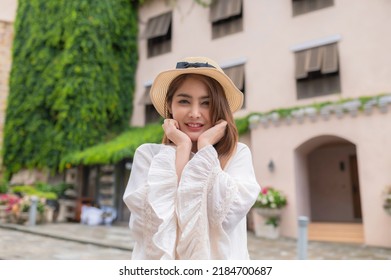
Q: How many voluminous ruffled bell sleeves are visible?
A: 2